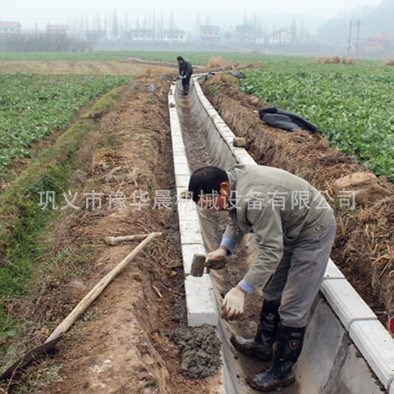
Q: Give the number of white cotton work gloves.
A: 2